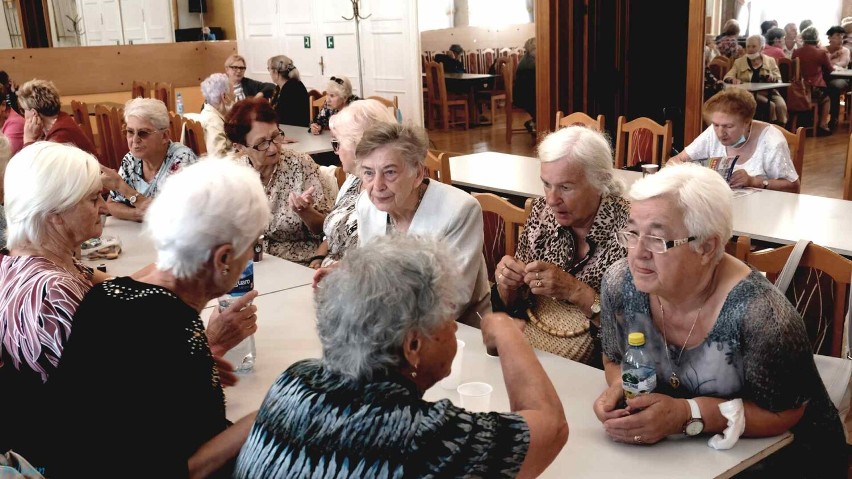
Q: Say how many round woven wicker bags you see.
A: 1